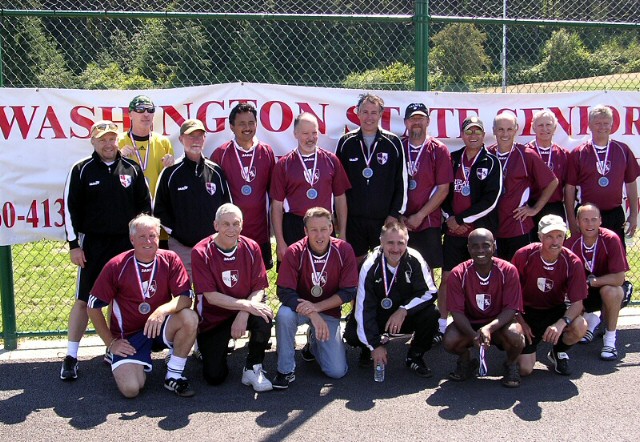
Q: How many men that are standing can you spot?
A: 11